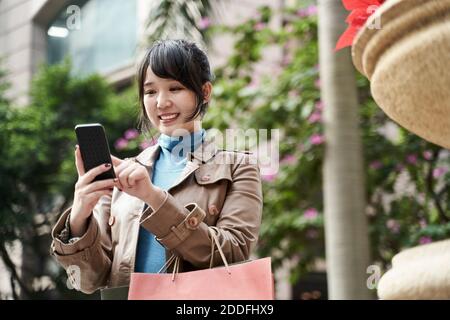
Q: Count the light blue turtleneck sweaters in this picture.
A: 1